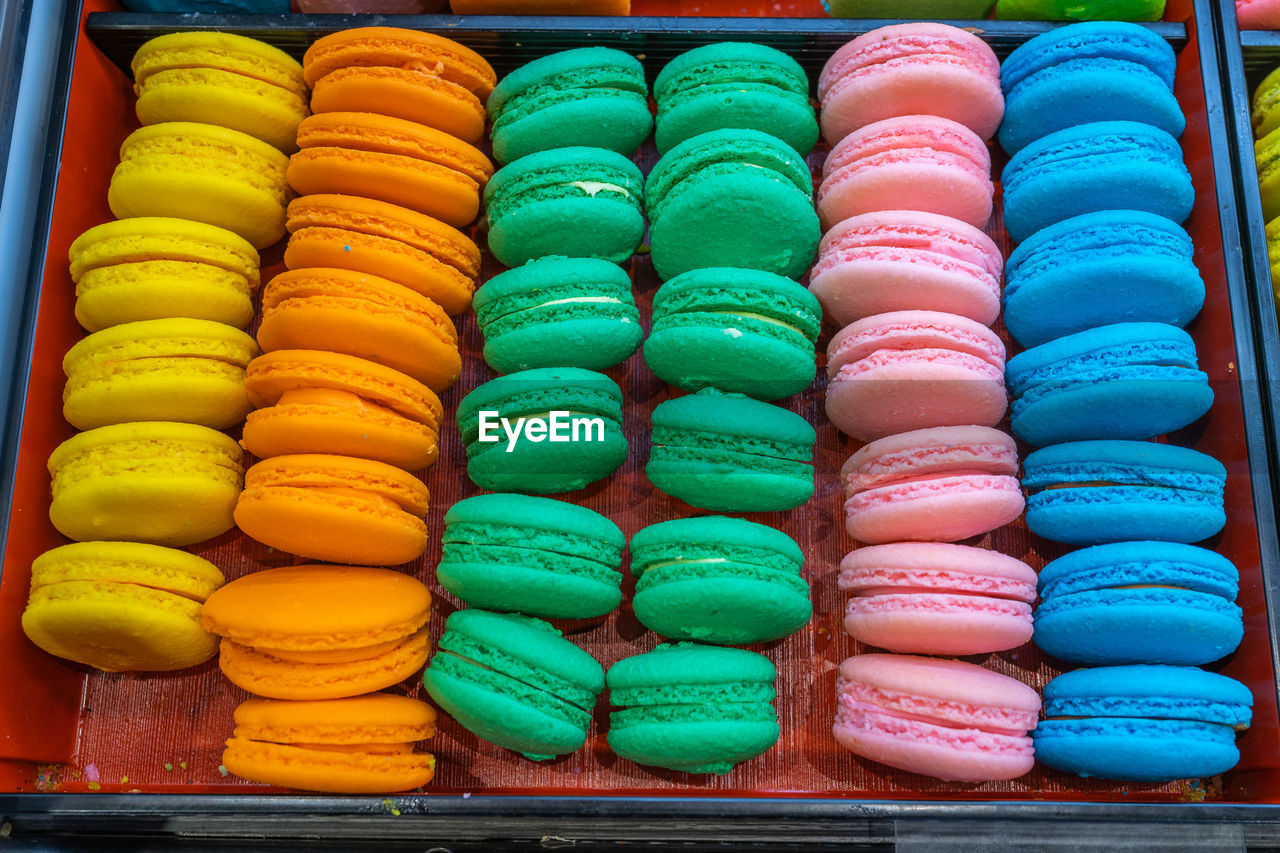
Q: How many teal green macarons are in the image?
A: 12